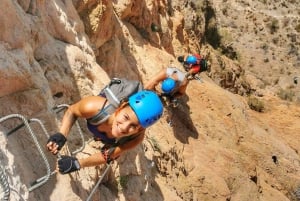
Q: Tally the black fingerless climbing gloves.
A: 2